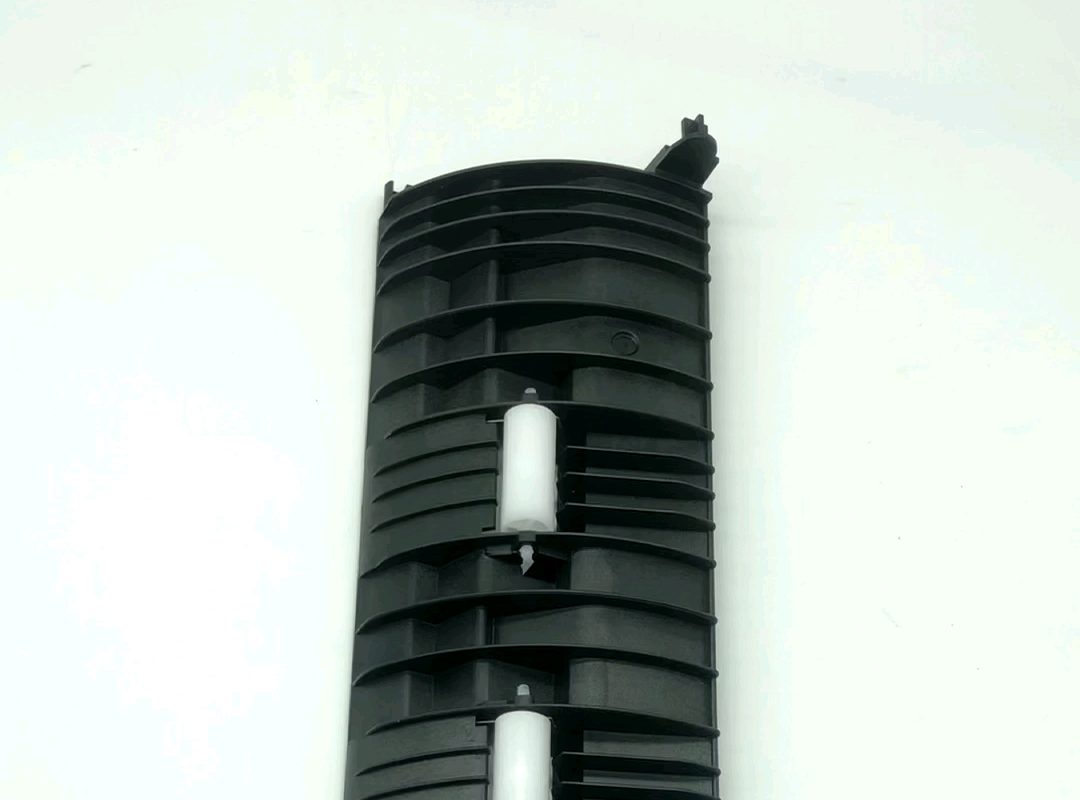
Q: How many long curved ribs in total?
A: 11